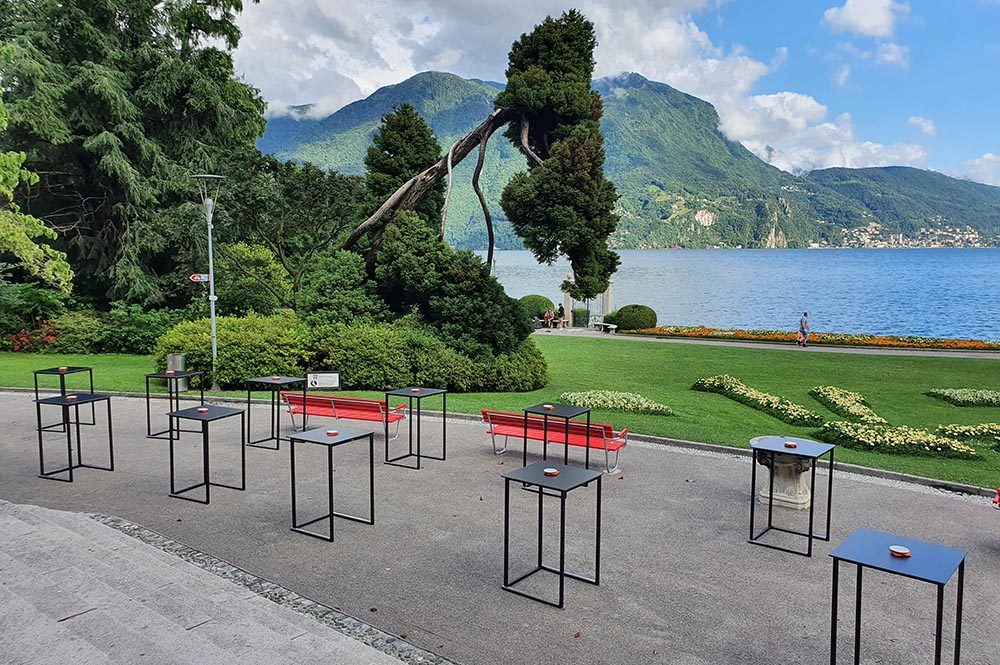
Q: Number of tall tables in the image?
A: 11